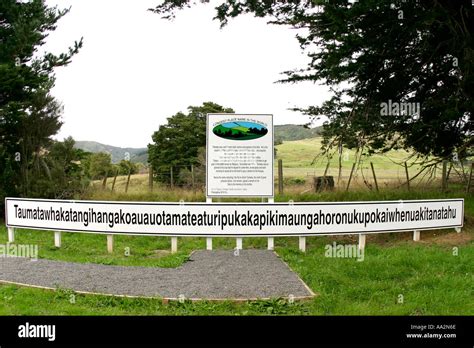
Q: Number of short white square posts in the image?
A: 11